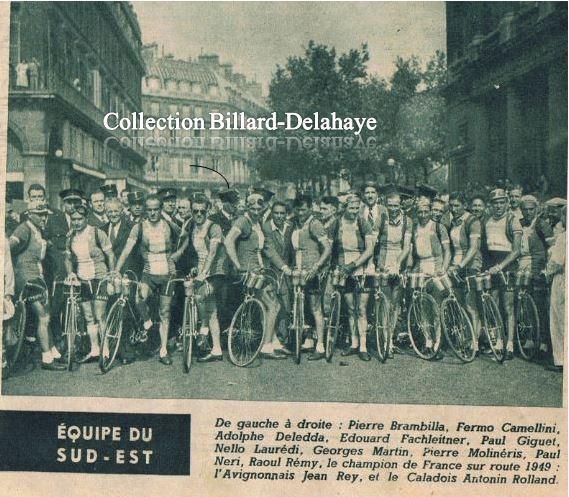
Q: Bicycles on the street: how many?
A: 12